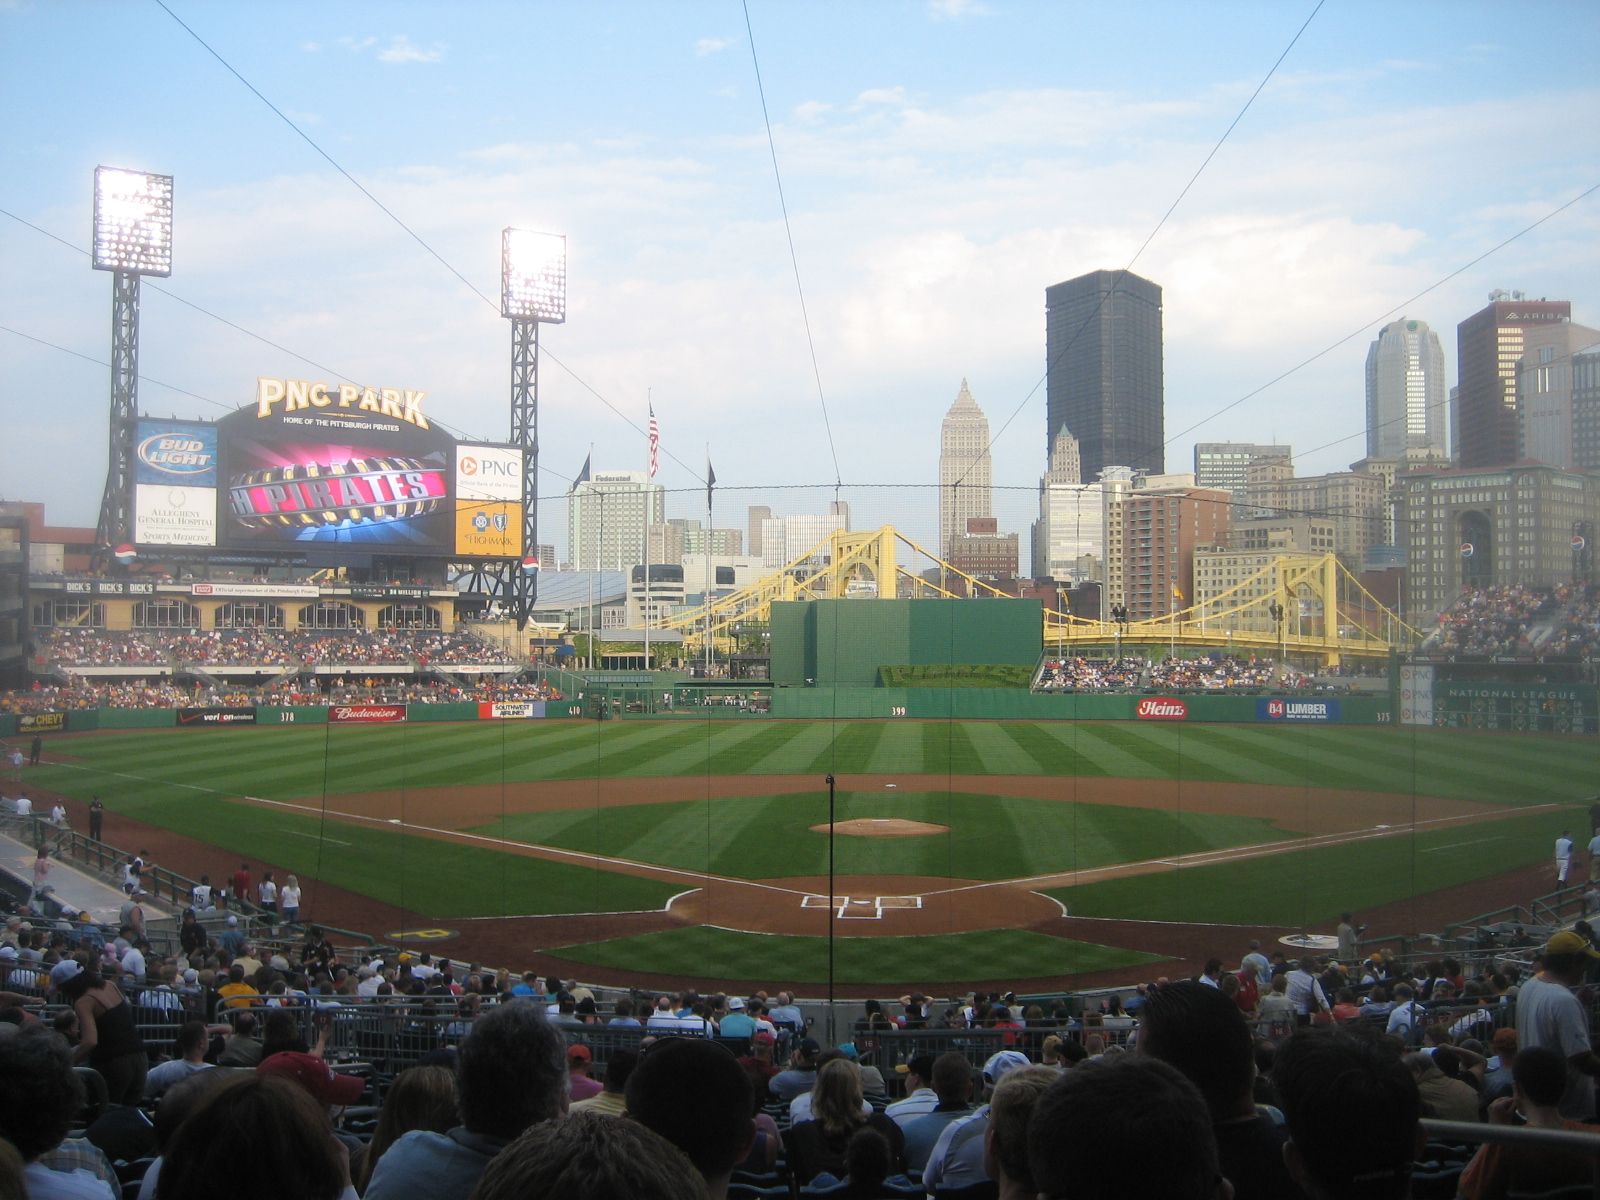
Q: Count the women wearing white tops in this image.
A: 2